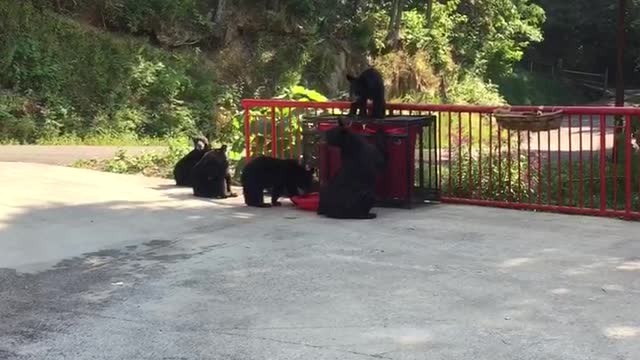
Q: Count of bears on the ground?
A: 4